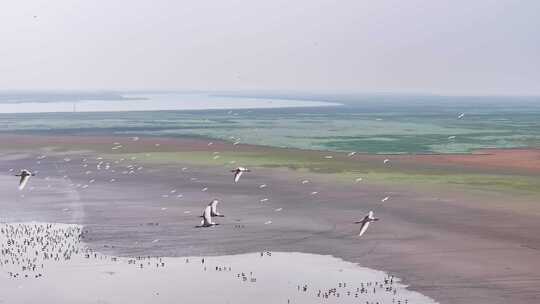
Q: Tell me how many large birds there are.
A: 5